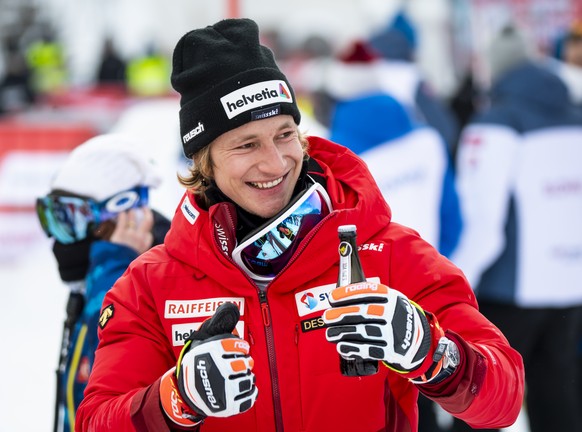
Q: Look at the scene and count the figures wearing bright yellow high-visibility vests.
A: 2